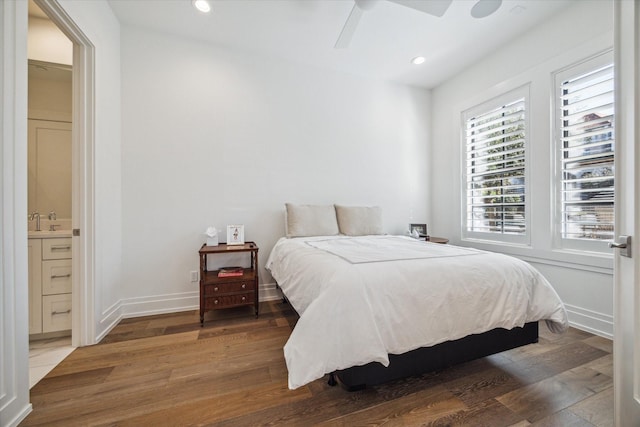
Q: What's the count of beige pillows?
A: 2